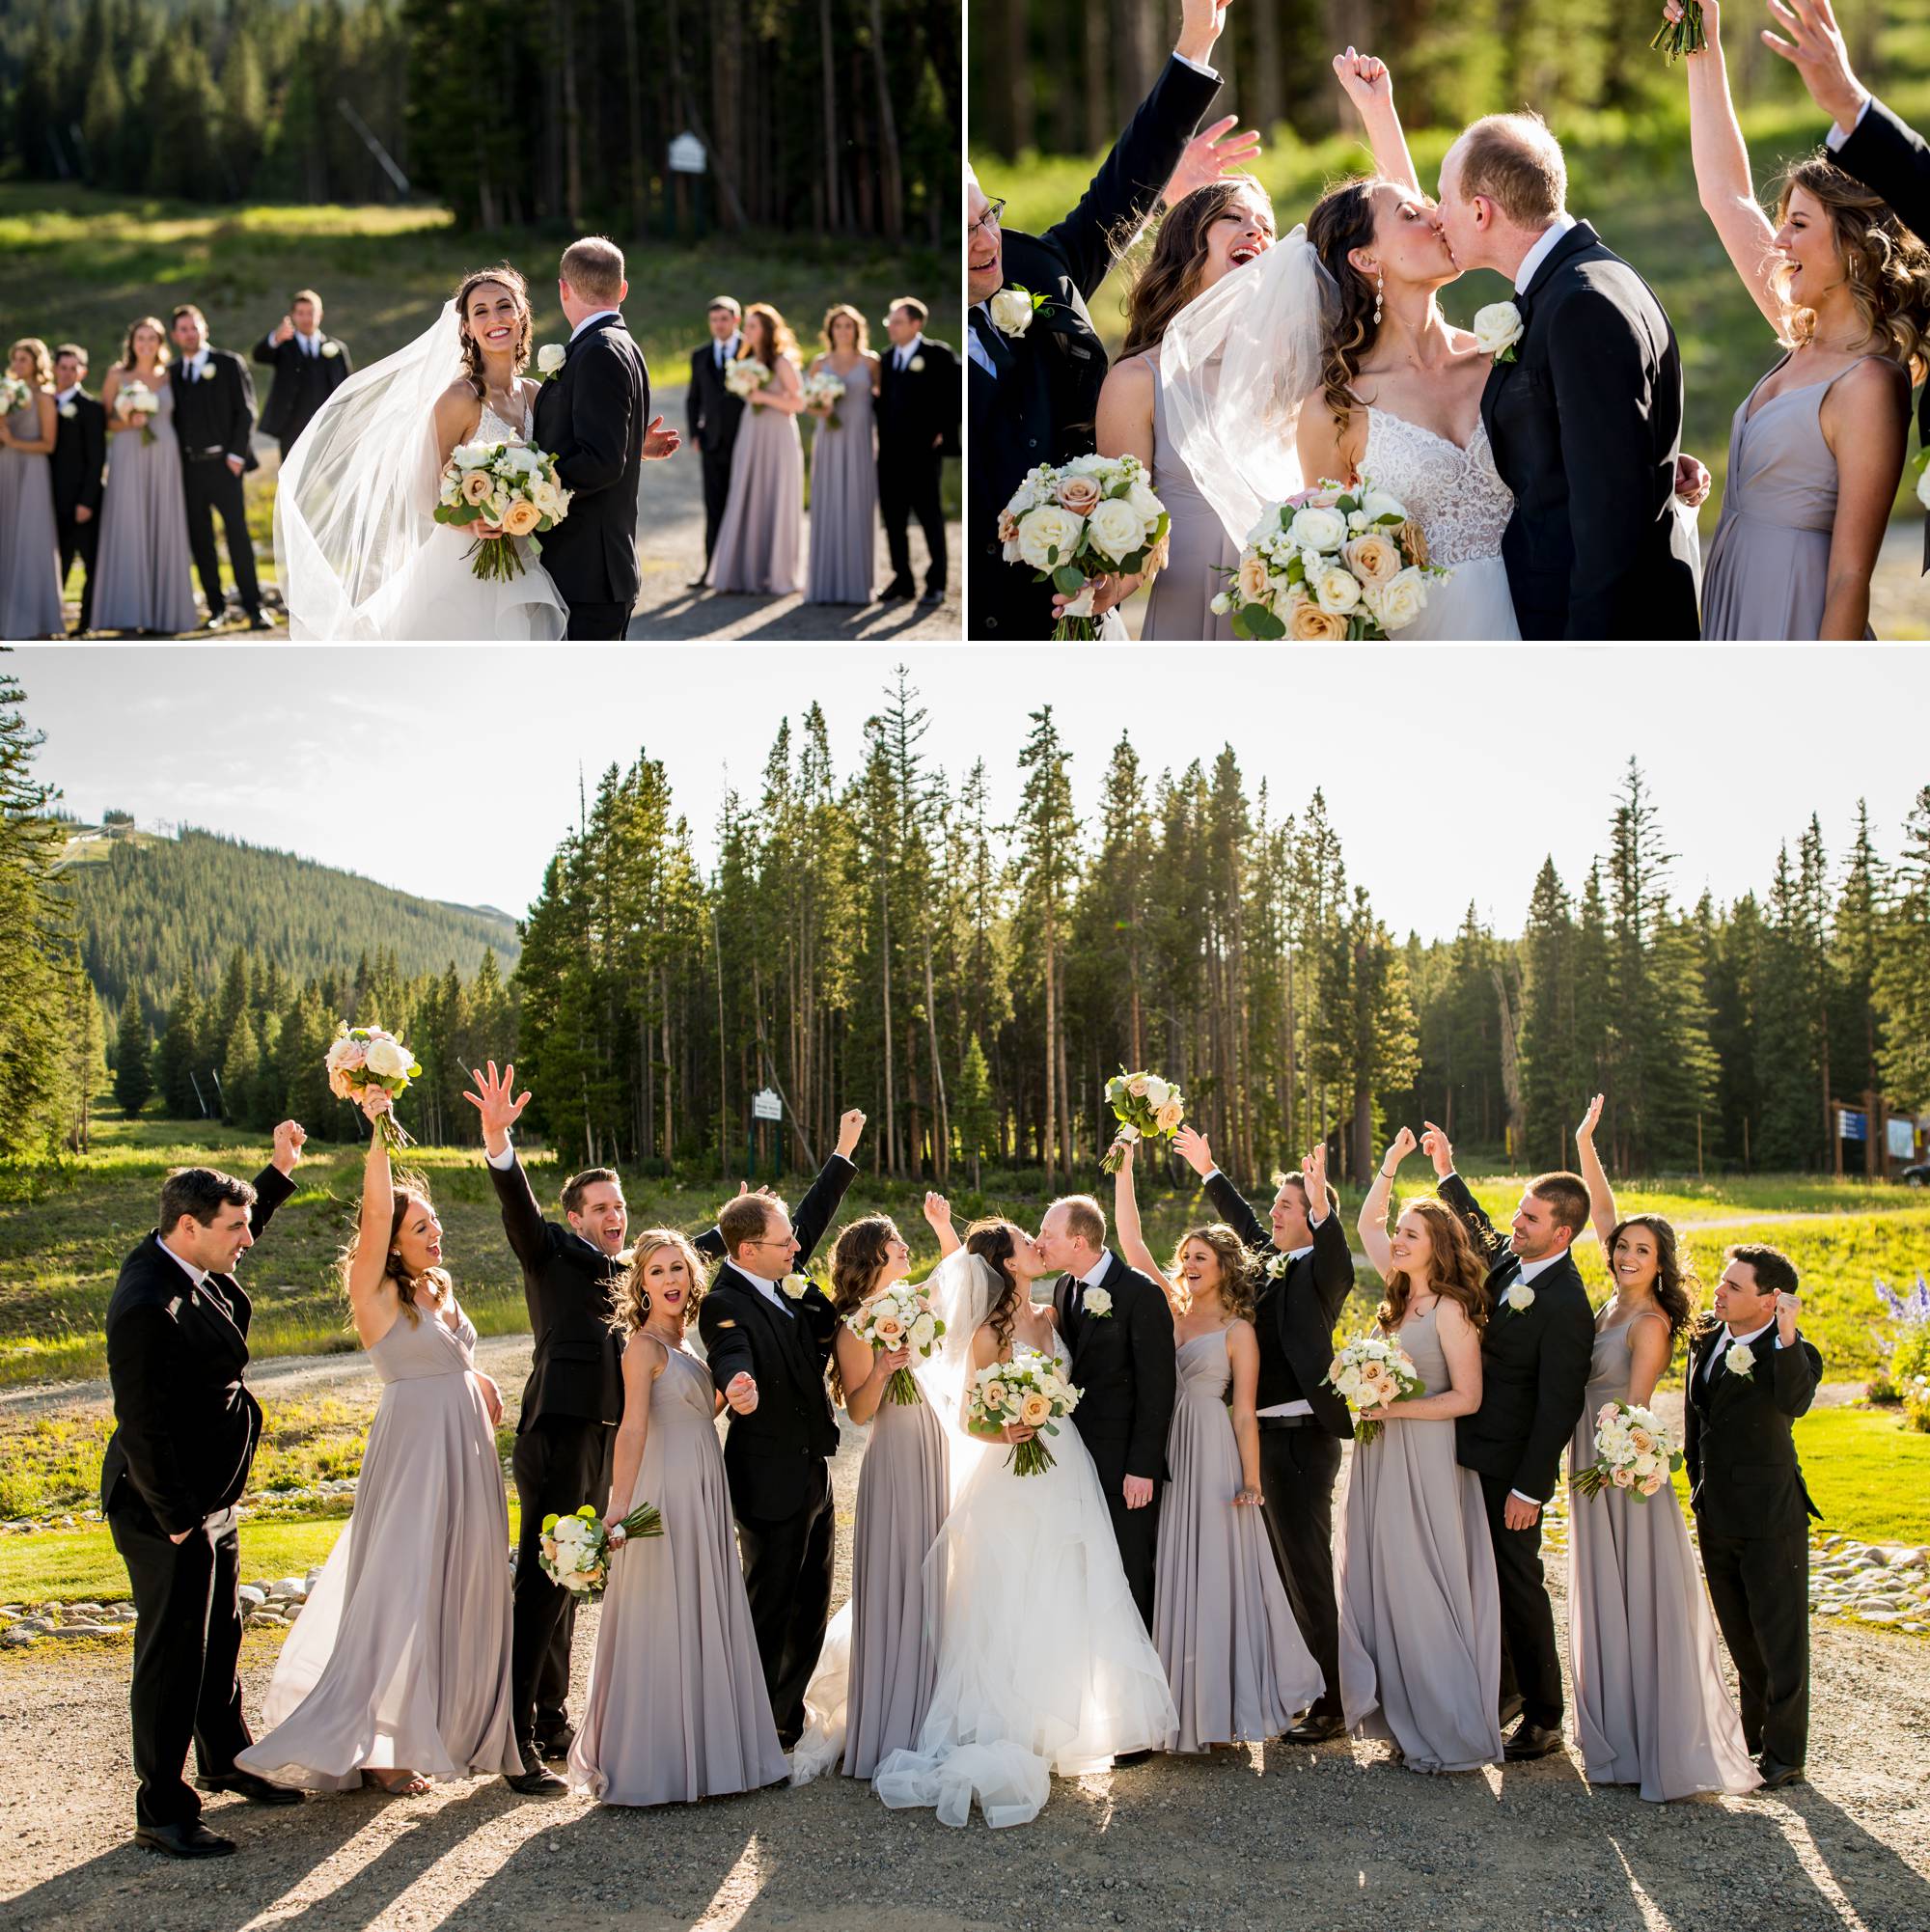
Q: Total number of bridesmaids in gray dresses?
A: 6